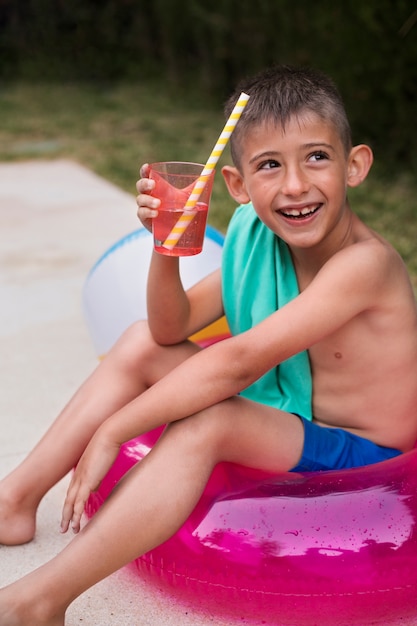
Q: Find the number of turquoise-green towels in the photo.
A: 1